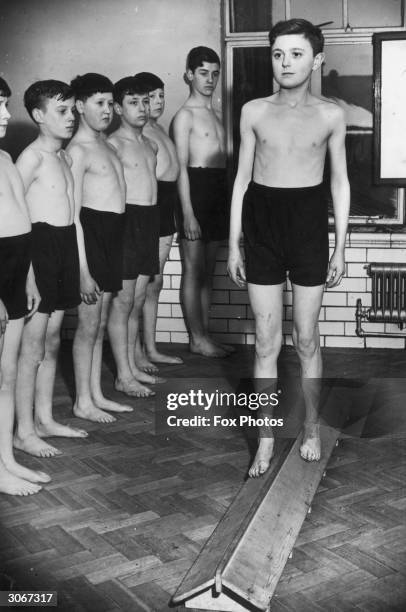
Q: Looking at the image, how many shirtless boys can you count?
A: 7